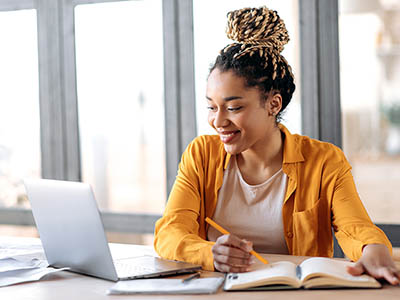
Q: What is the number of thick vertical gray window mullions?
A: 3